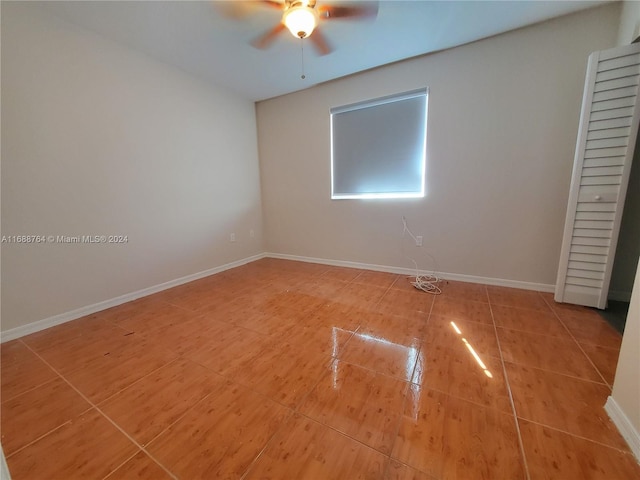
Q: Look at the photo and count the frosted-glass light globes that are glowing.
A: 1